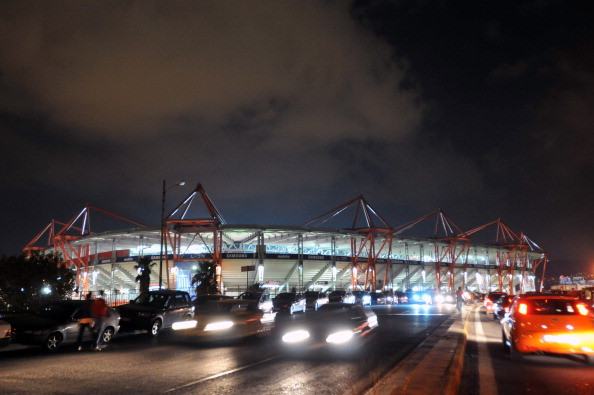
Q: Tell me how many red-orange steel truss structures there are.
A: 7